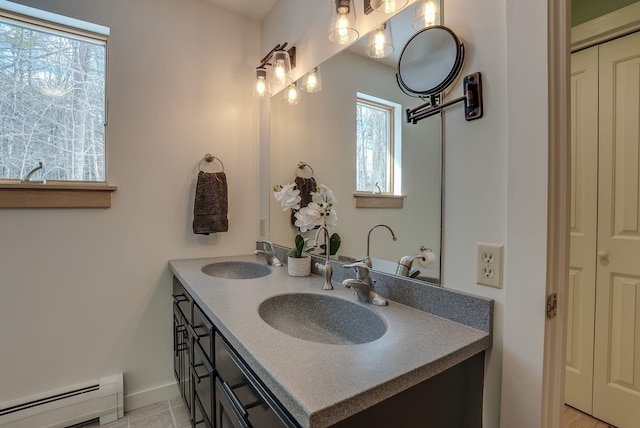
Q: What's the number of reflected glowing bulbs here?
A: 4